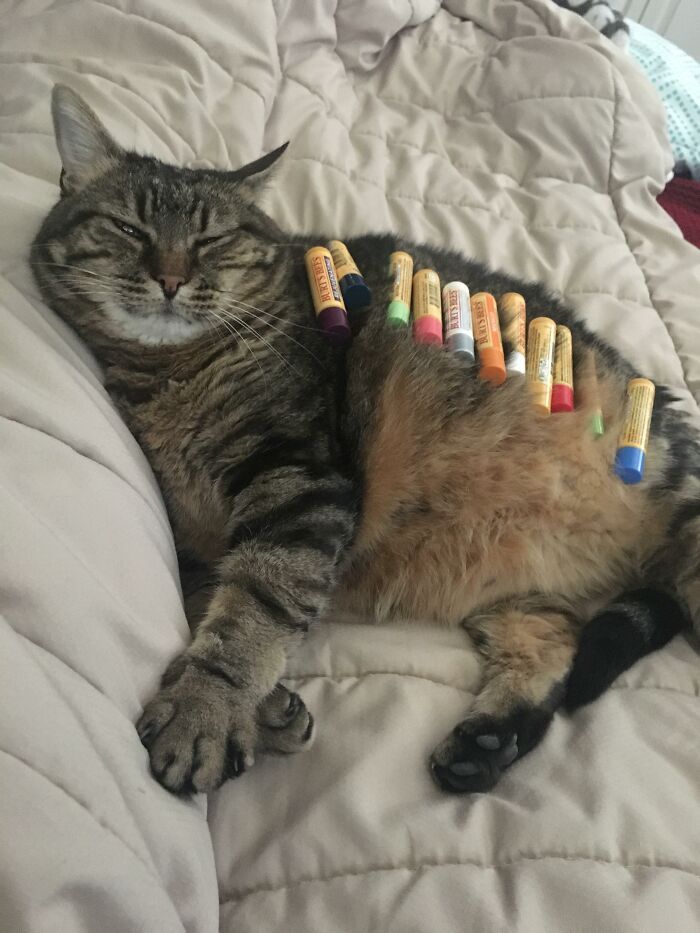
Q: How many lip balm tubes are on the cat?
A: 11